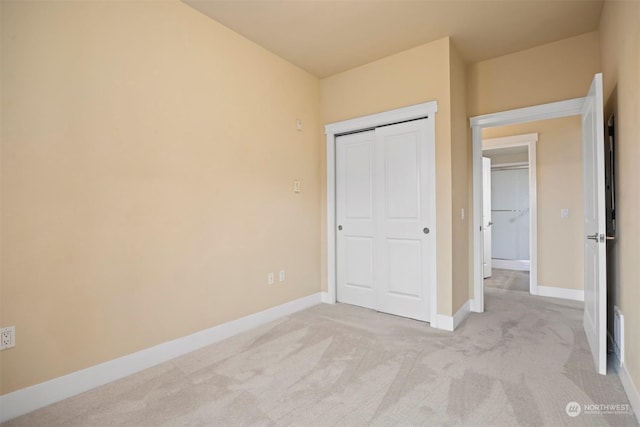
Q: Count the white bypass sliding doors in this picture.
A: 2